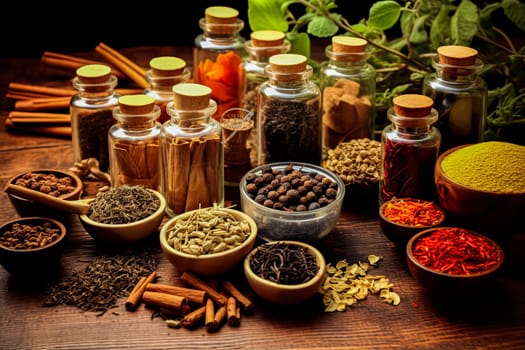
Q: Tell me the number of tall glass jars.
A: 10